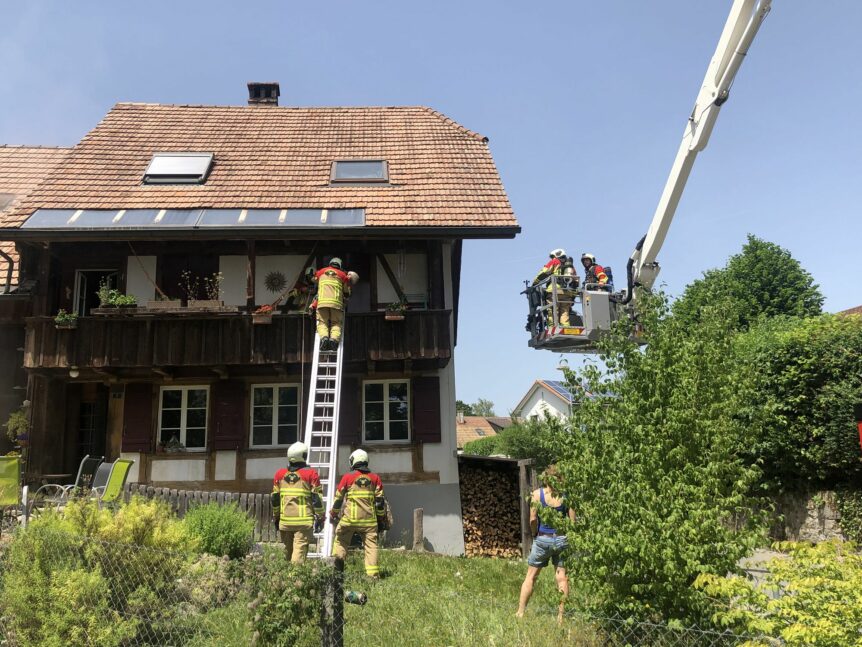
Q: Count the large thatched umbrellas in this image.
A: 0